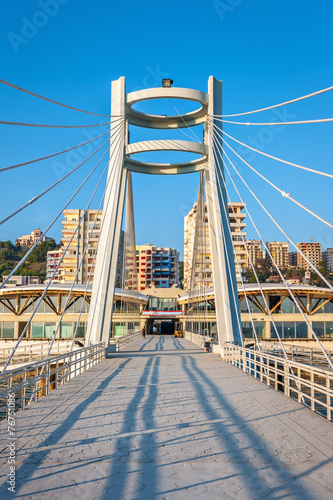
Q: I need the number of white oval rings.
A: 2